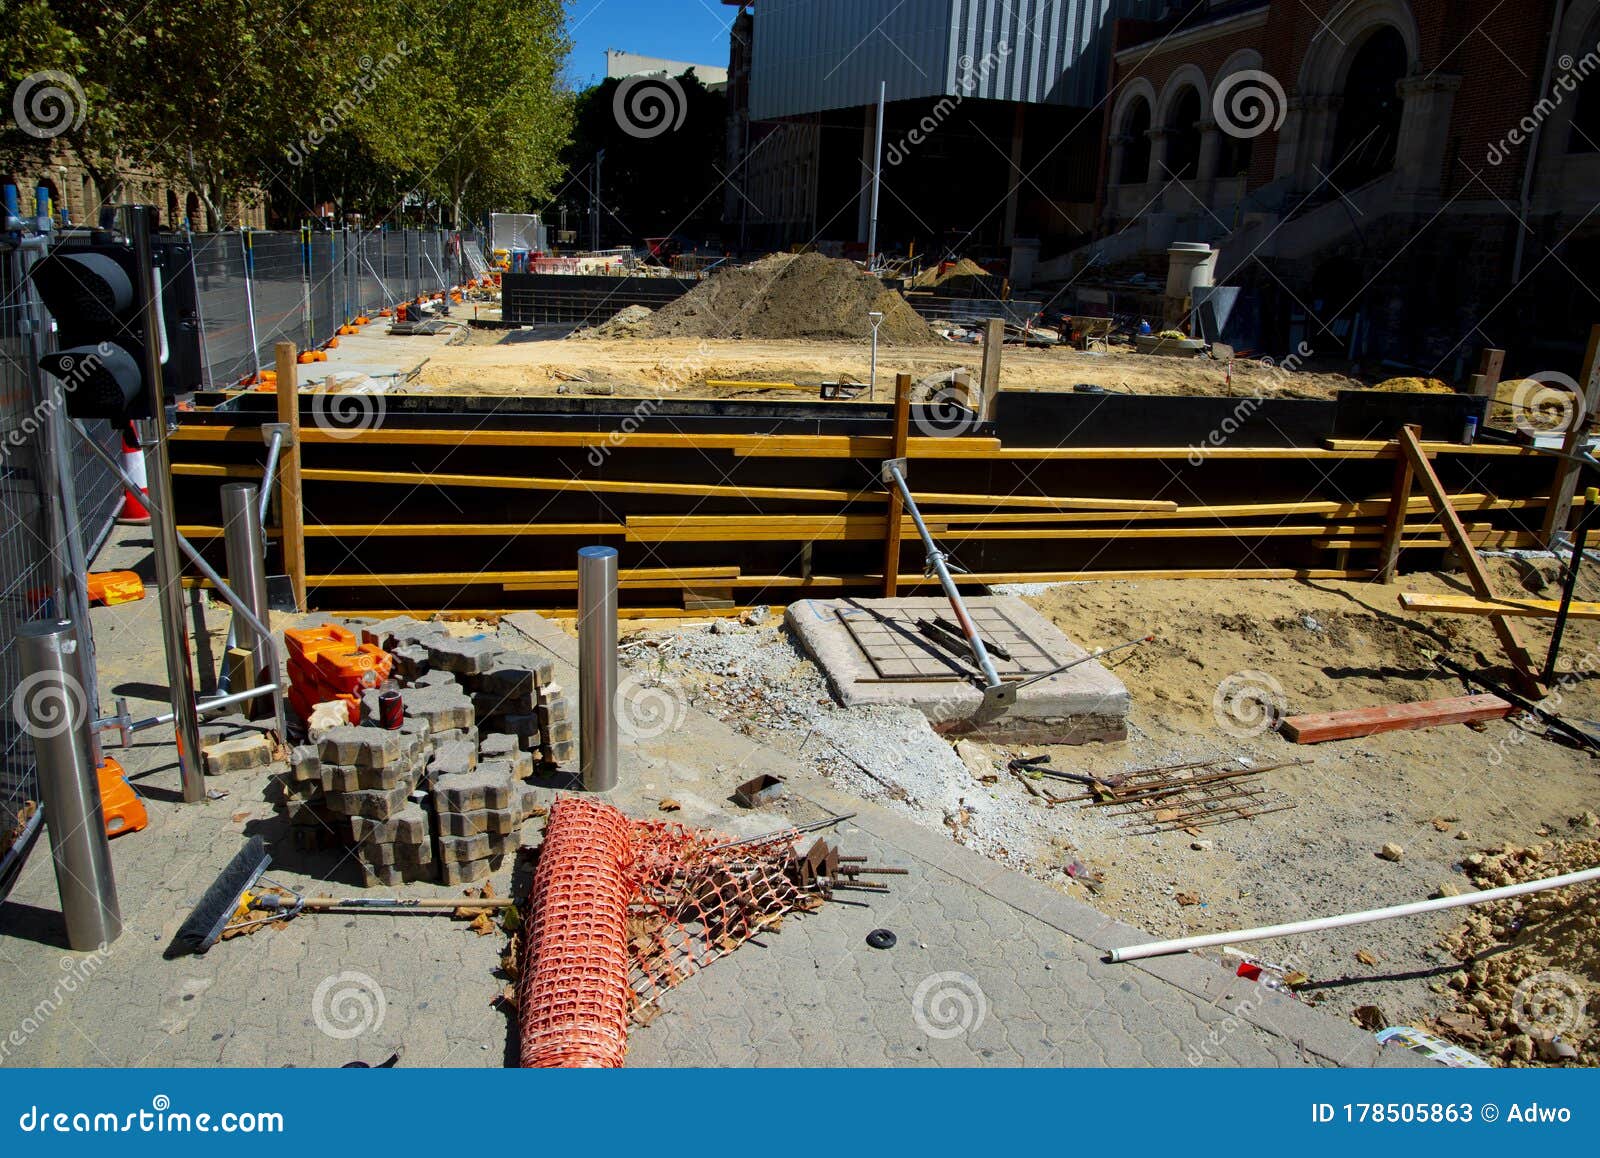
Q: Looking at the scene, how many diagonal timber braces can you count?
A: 1